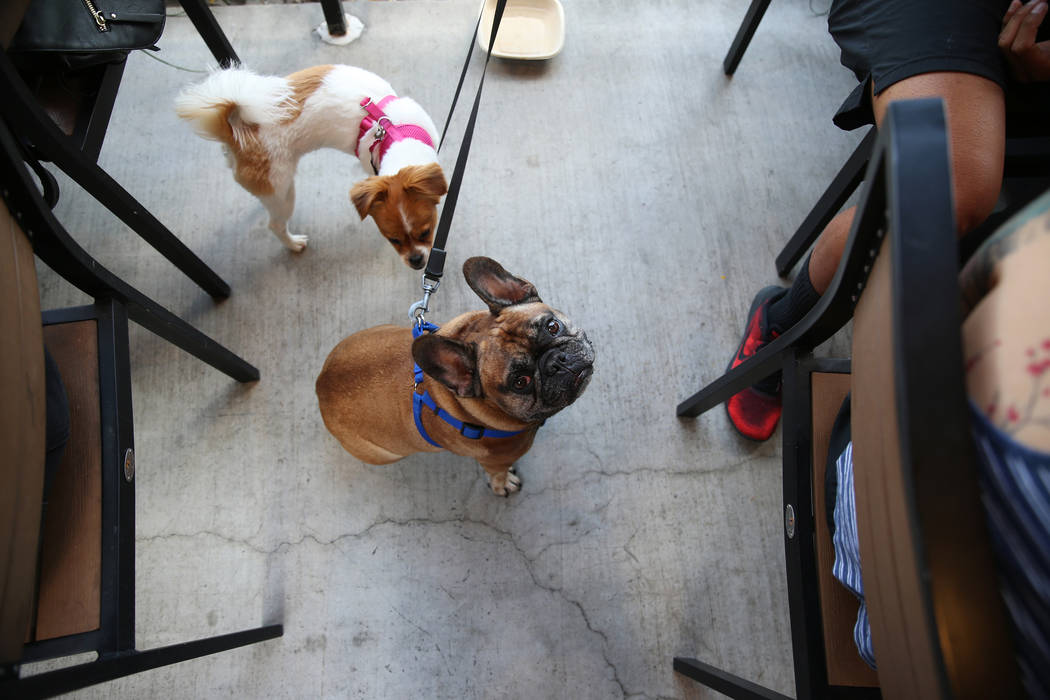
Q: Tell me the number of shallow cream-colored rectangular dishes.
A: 1